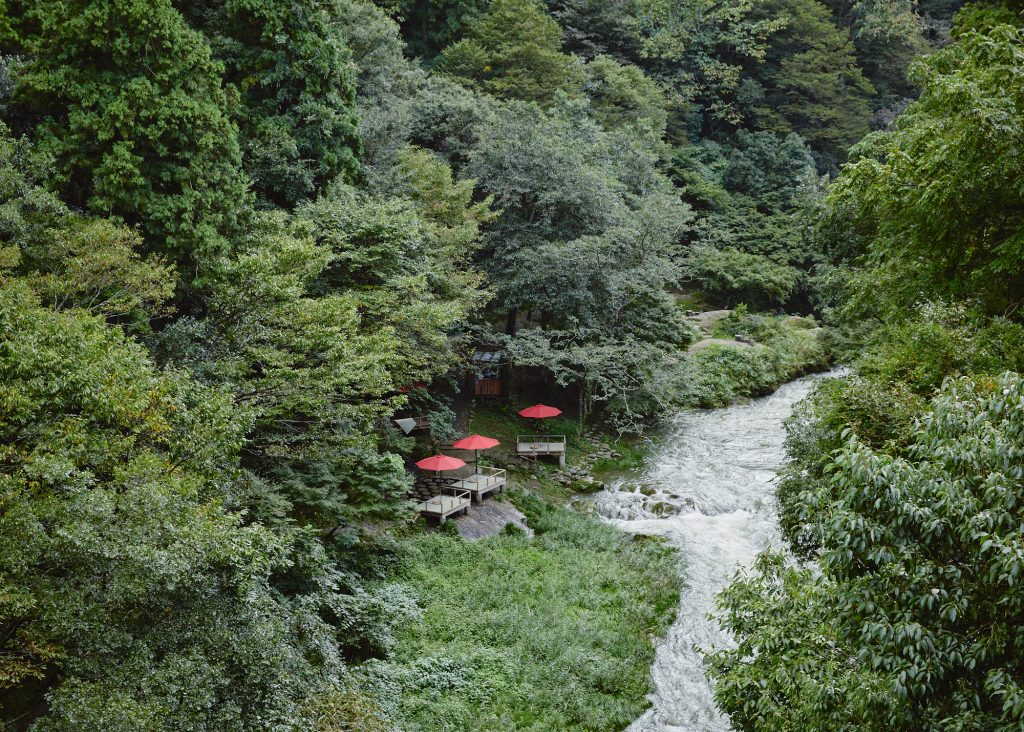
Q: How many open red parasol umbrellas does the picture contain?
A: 3